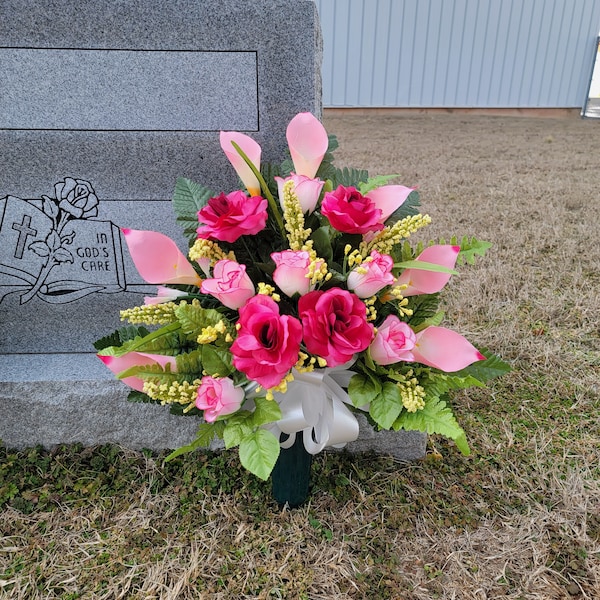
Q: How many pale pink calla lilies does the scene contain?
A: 7